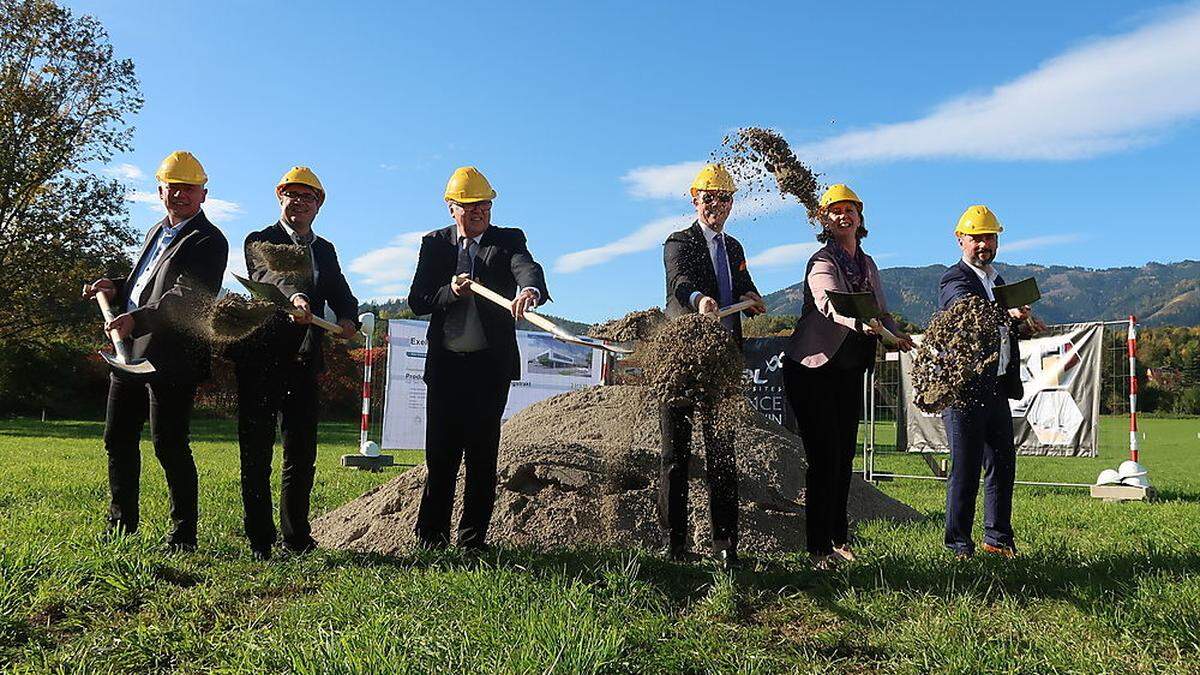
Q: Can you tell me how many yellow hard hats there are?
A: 6